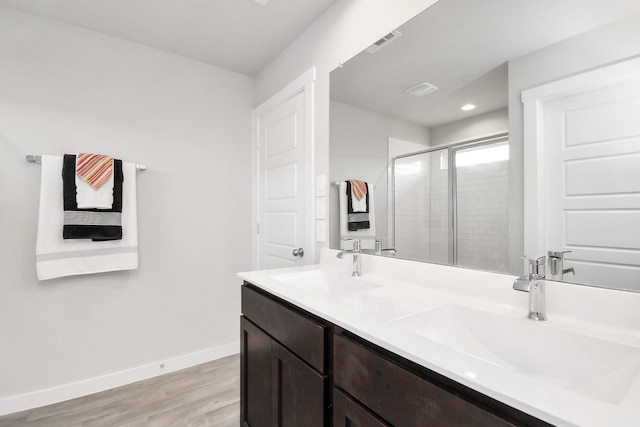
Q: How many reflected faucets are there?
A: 2